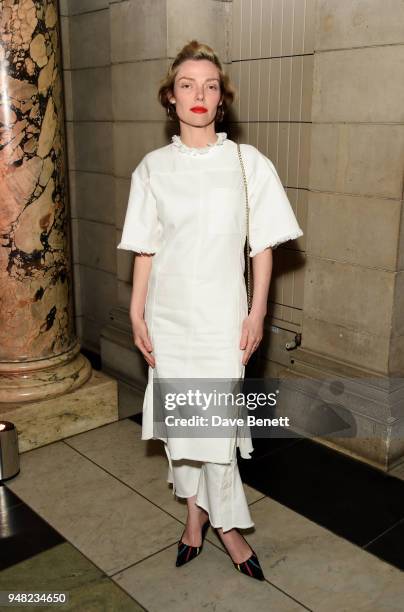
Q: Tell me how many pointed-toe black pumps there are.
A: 2